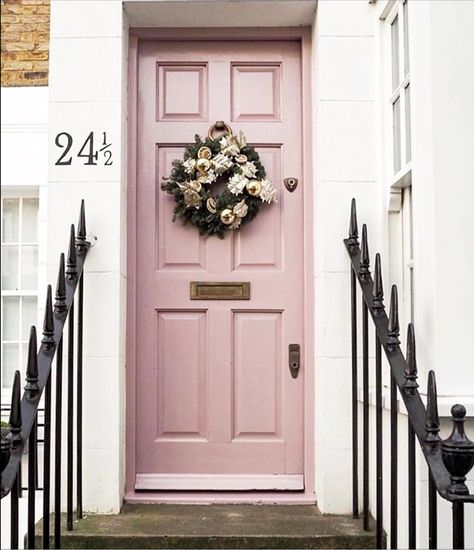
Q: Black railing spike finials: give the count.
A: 12